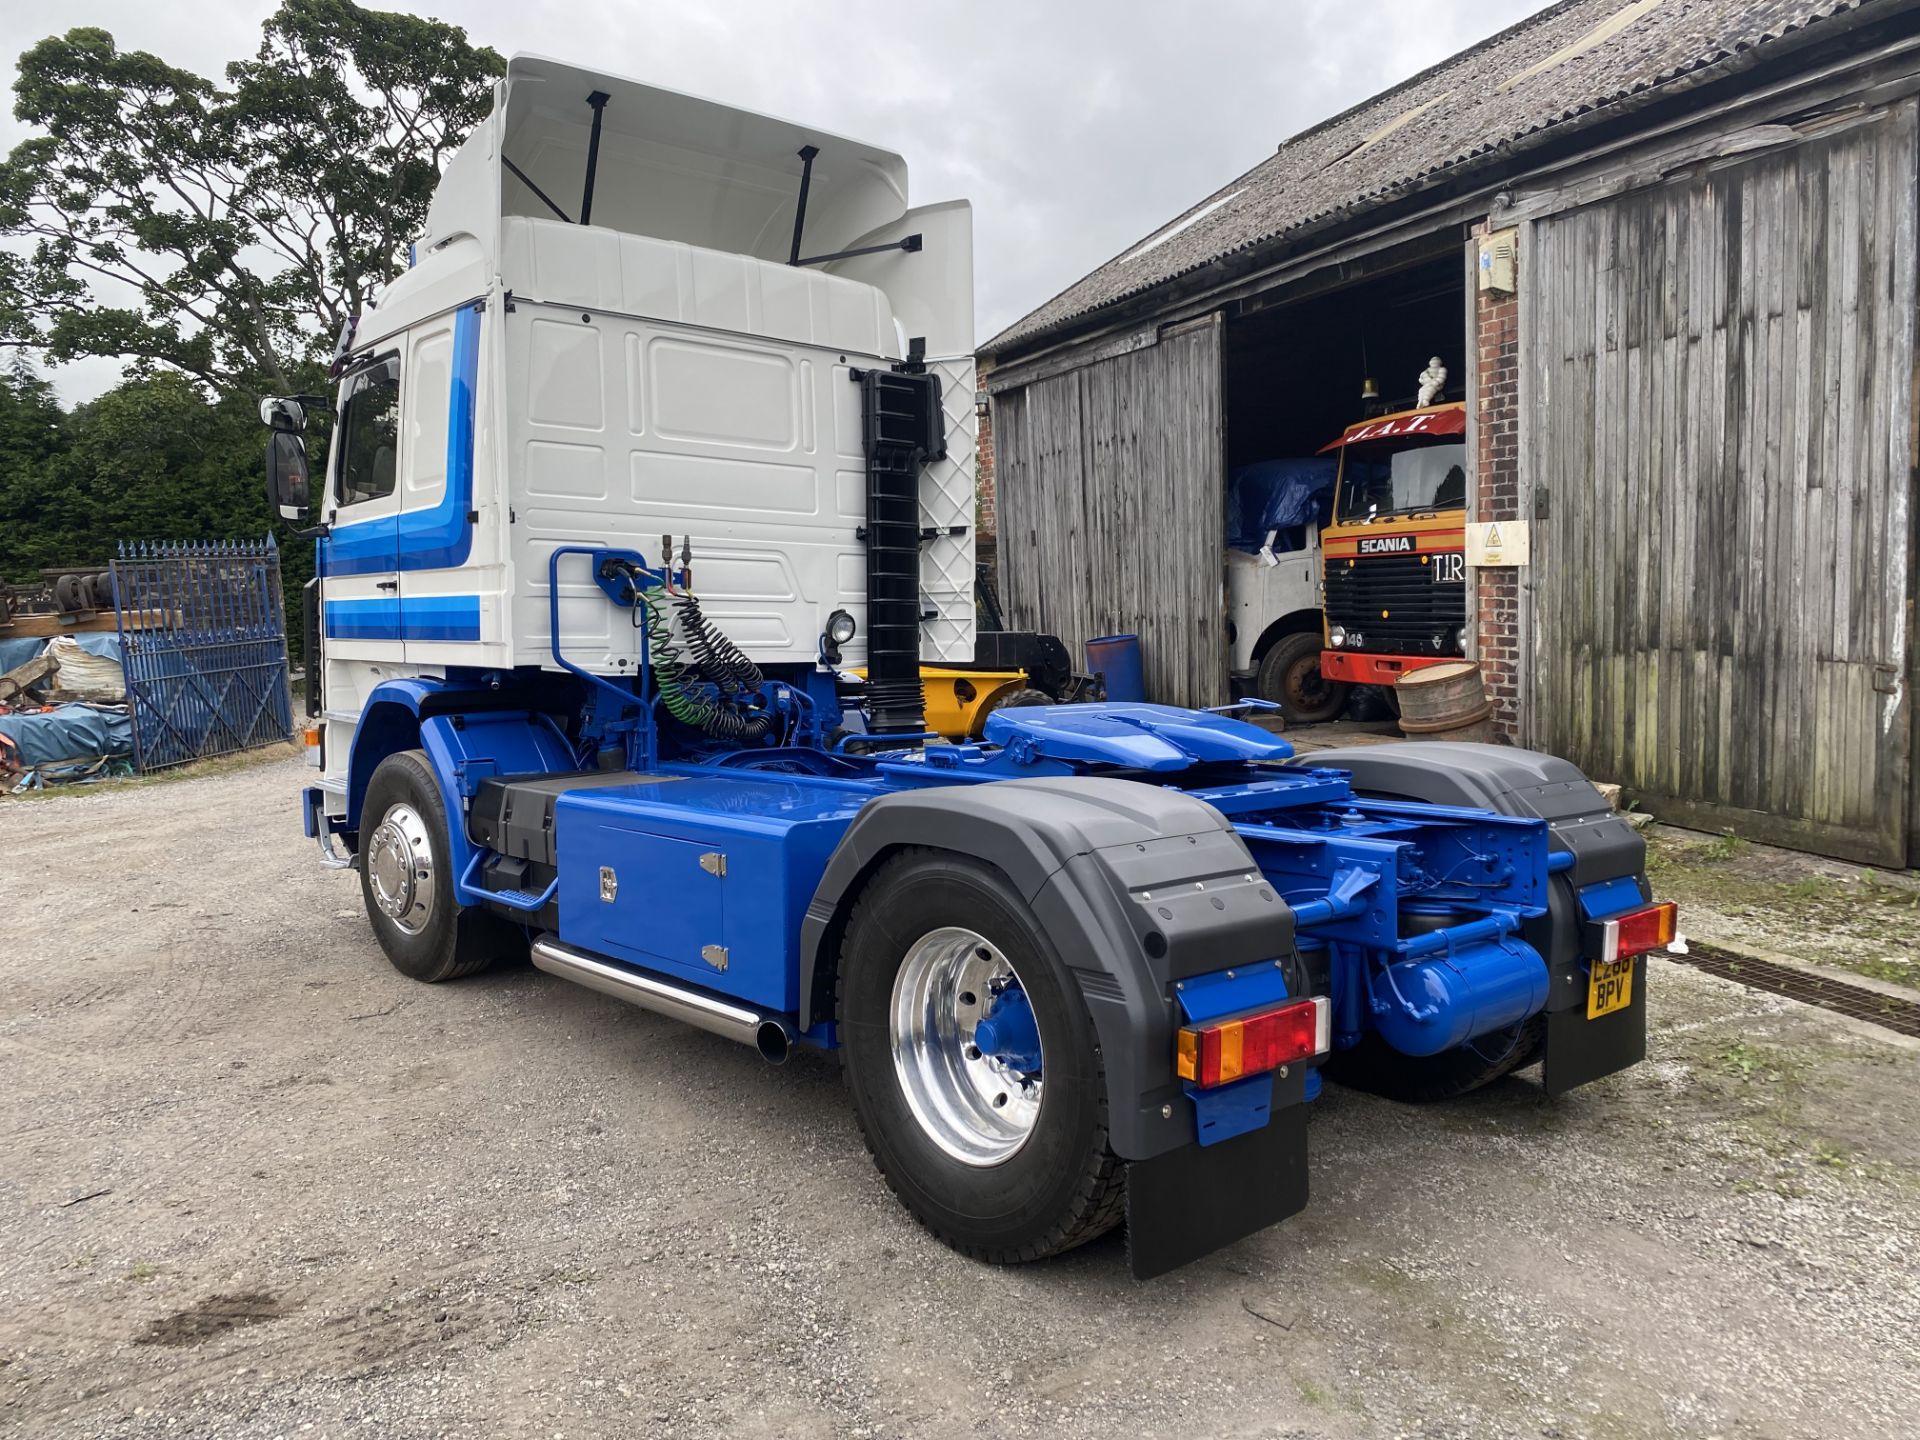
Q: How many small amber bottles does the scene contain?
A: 0